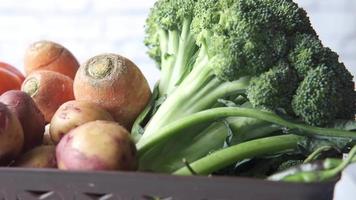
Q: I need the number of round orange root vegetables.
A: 3